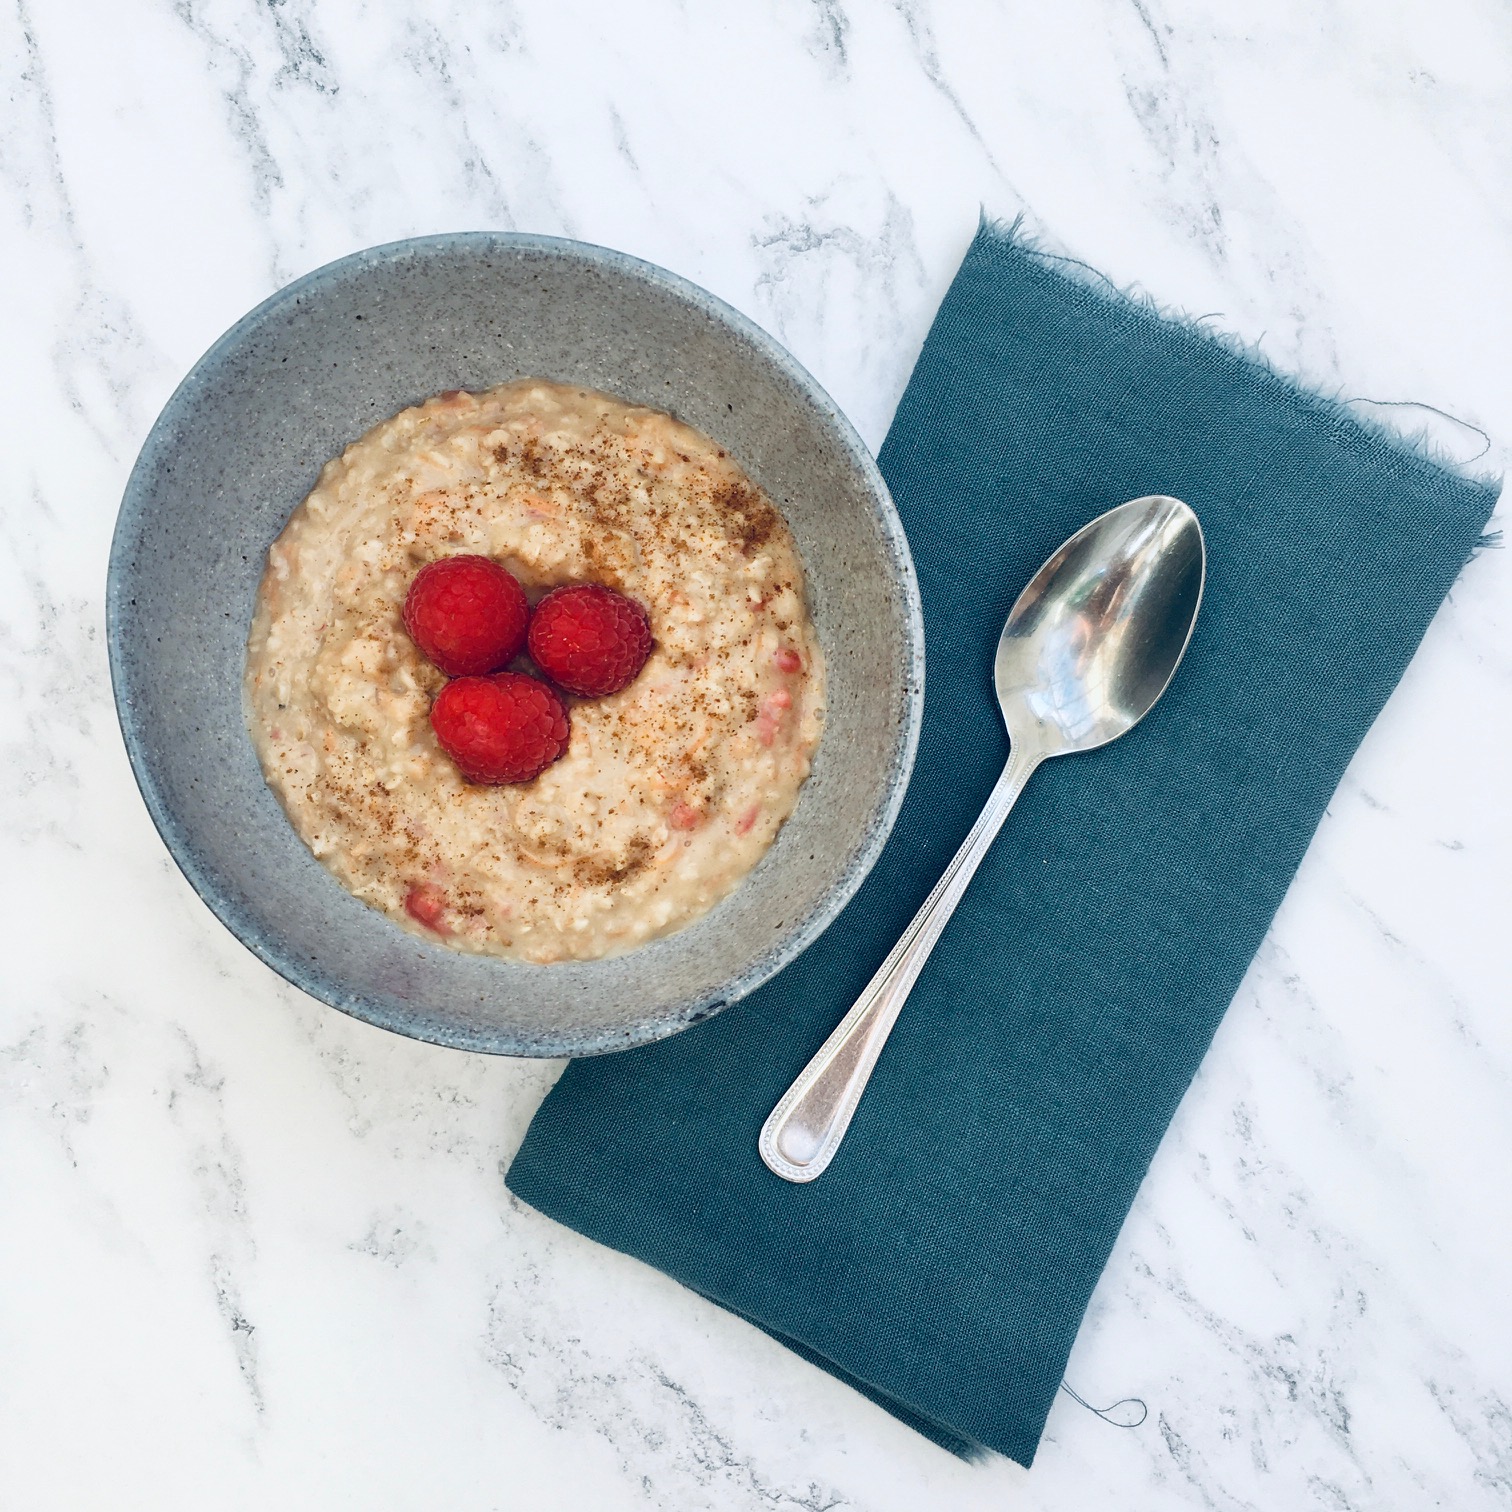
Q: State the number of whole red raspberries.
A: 3